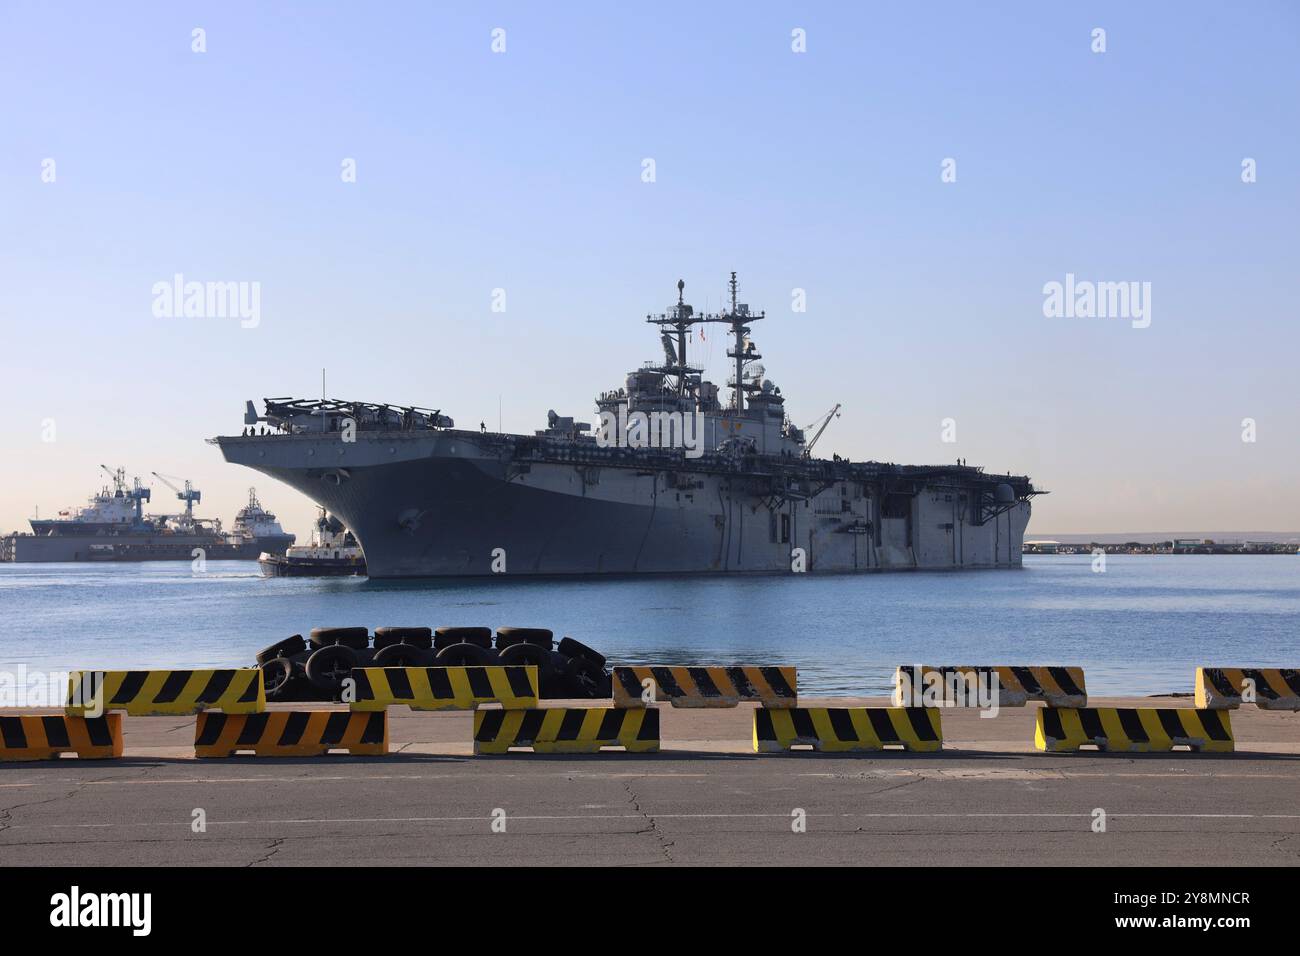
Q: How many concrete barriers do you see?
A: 10